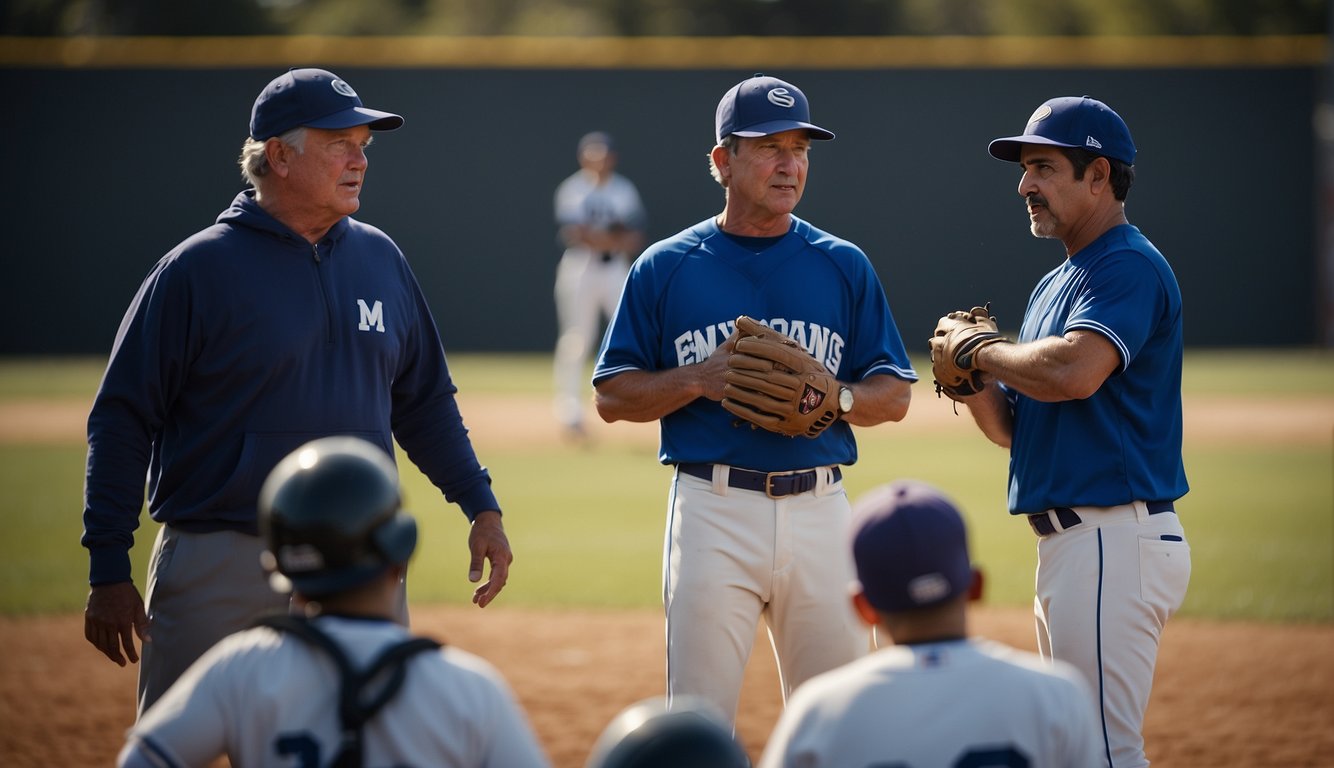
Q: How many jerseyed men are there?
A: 5